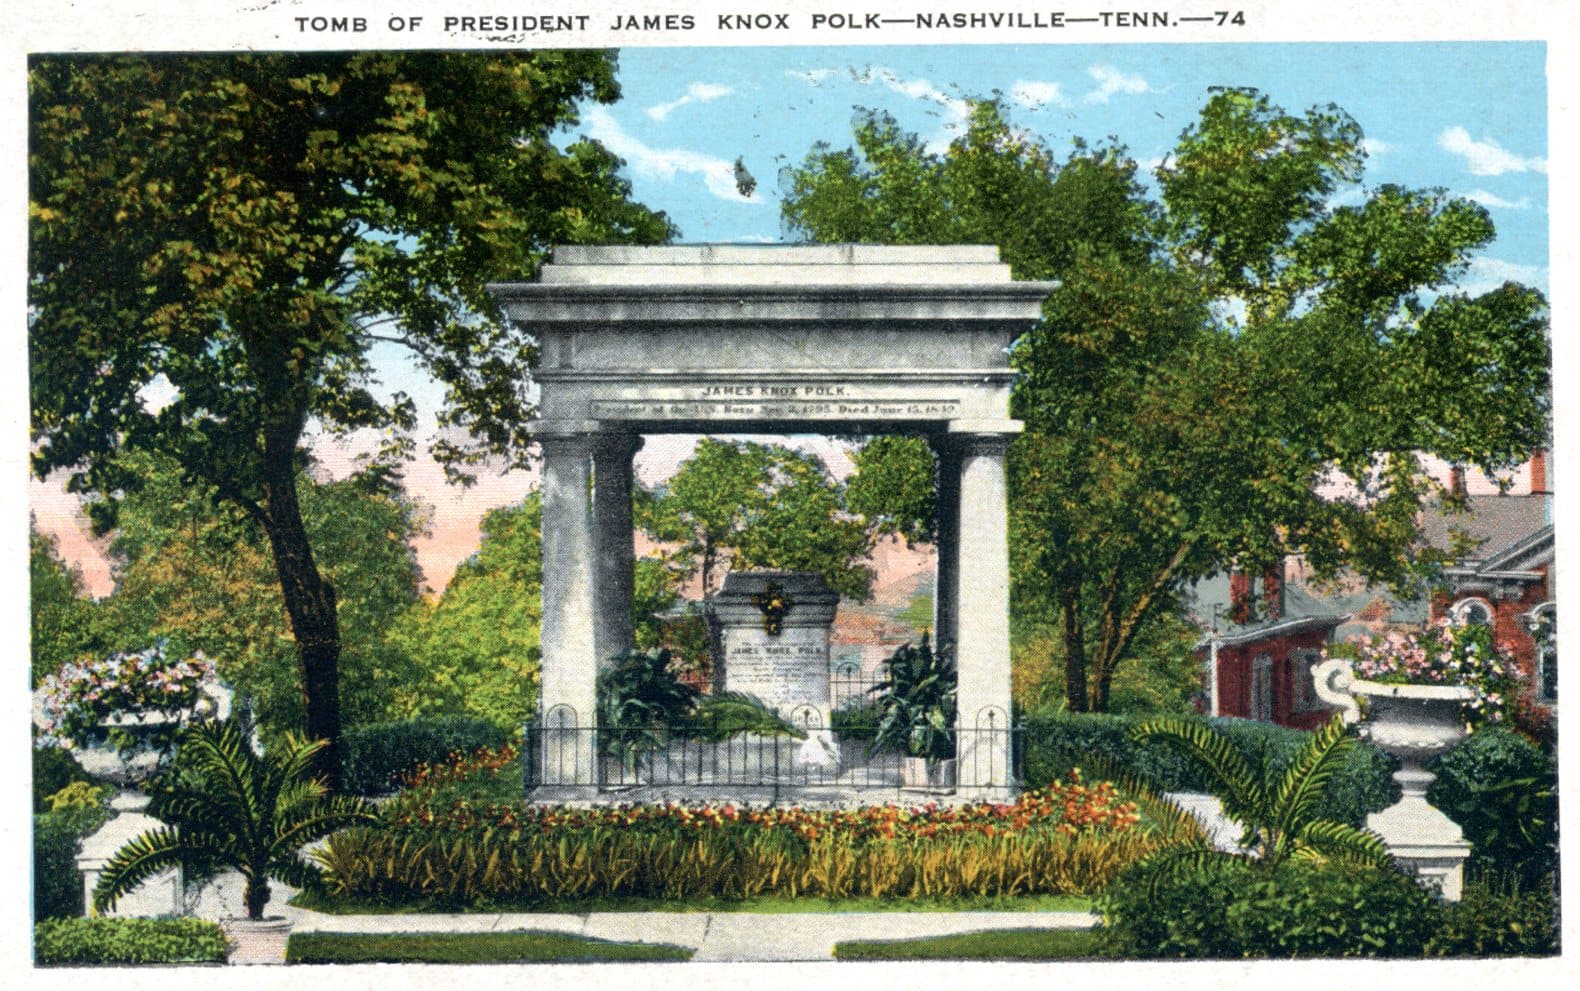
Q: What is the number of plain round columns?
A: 4